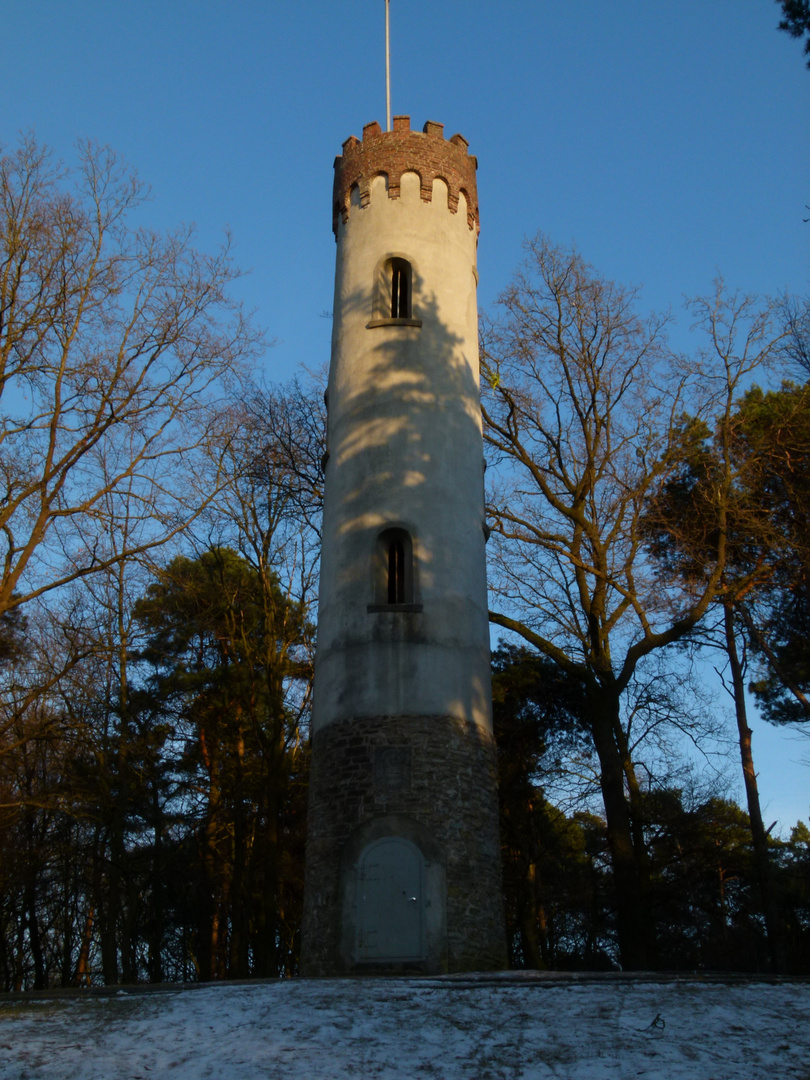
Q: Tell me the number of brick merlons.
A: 7